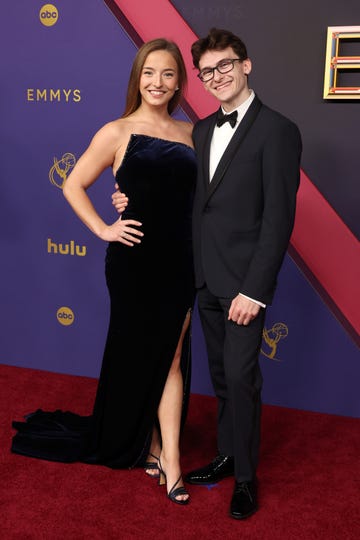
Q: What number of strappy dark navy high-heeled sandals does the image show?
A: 2